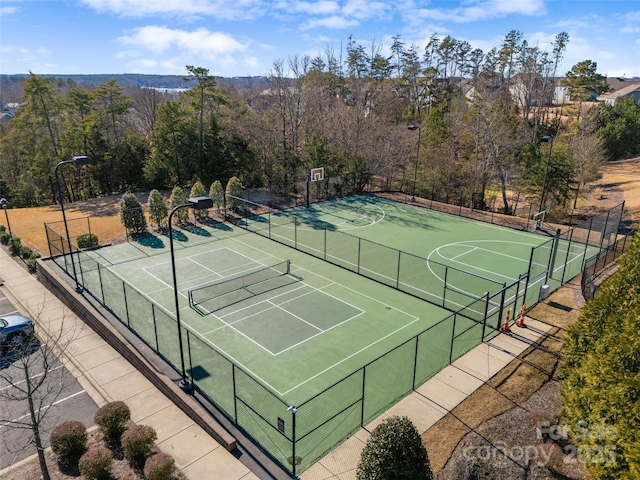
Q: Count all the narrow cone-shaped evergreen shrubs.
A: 6